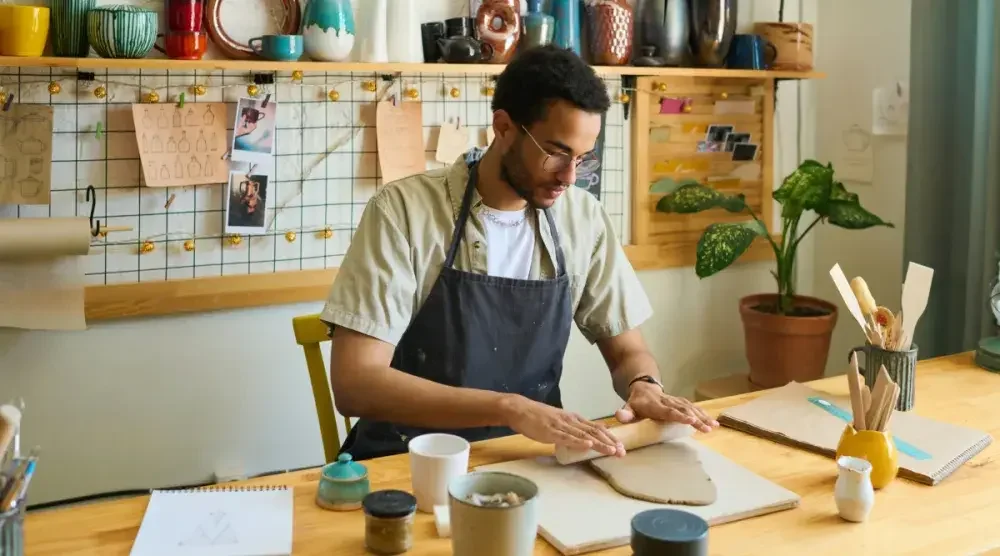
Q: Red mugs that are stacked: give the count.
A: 2